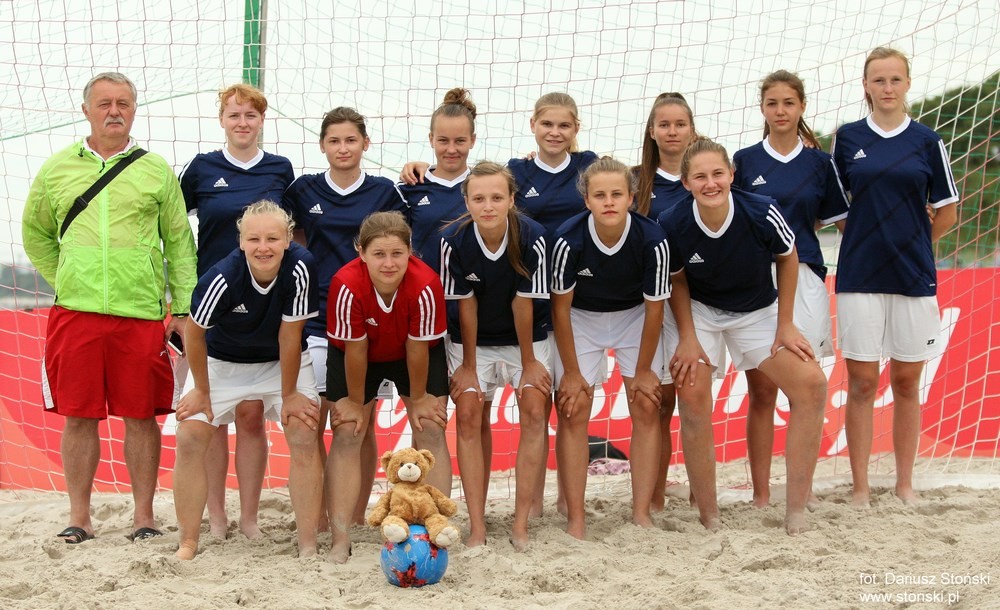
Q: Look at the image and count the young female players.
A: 12